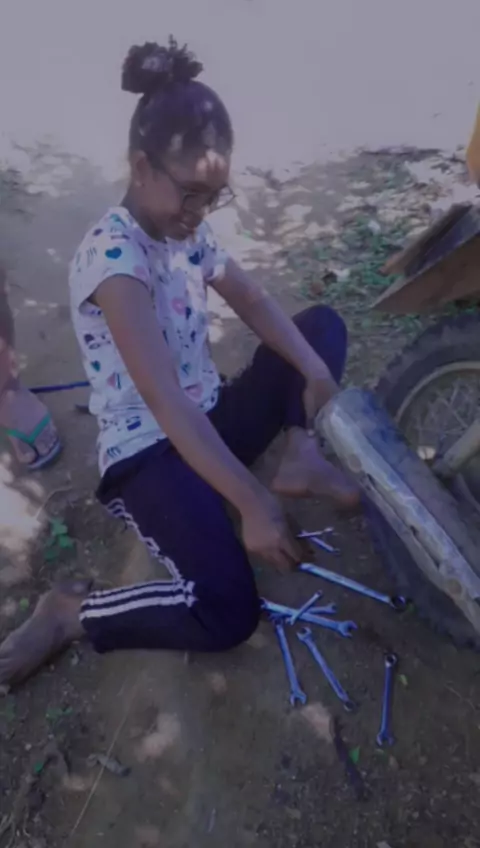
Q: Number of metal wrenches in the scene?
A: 9